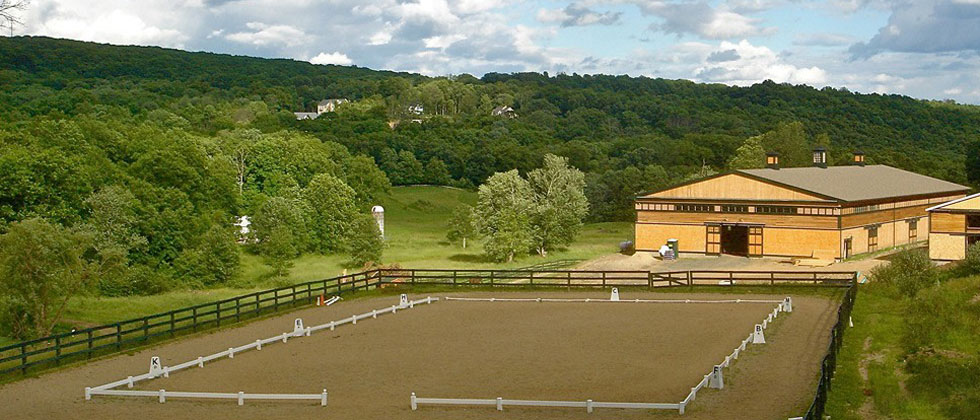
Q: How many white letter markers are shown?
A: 7